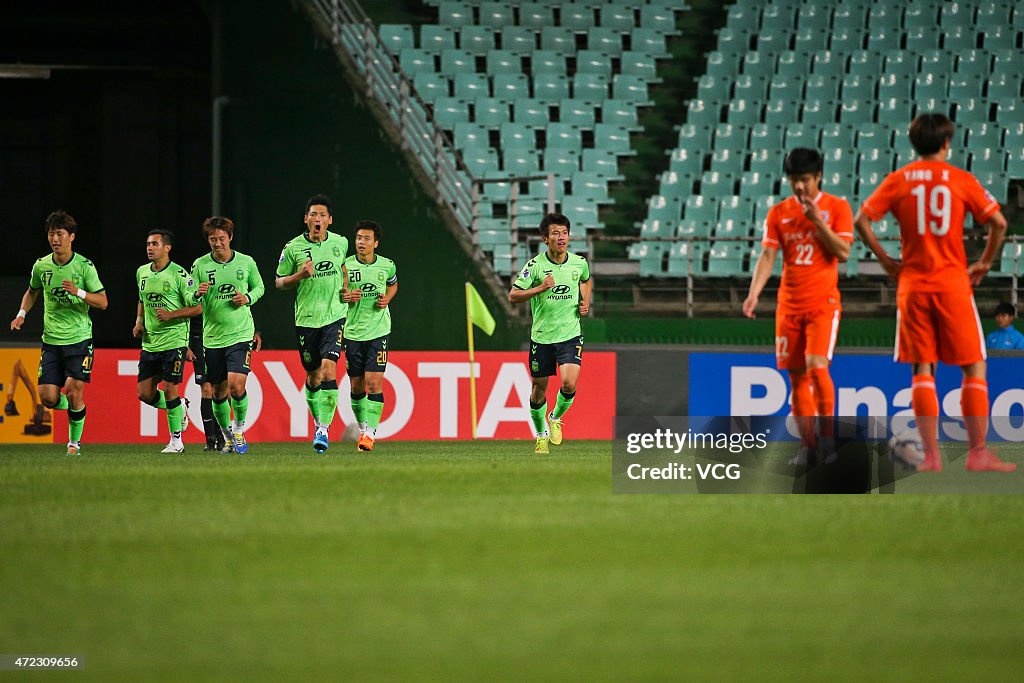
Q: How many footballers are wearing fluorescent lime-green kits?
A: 6